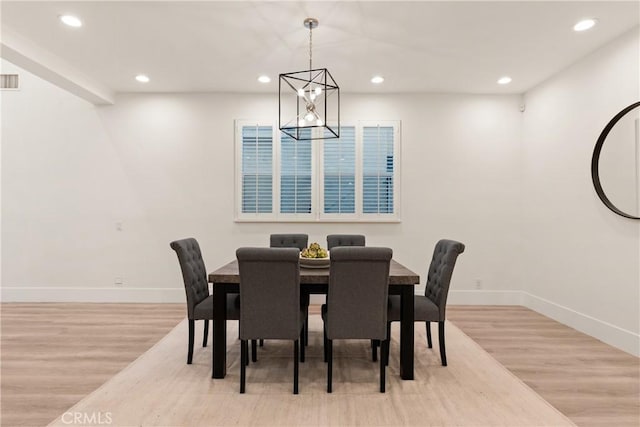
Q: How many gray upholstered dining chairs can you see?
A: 6